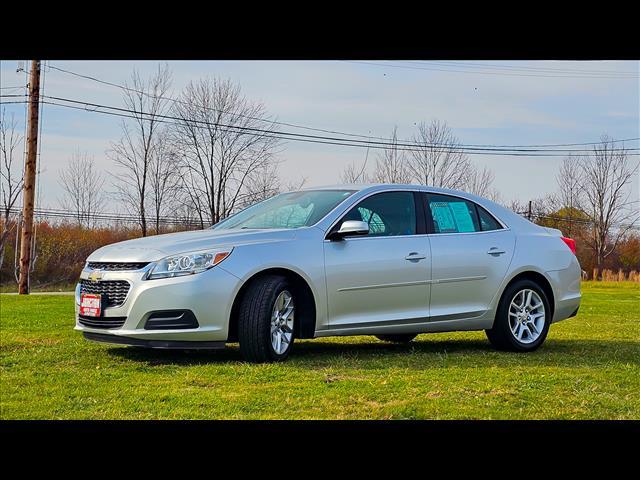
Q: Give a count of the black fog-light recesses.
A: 1